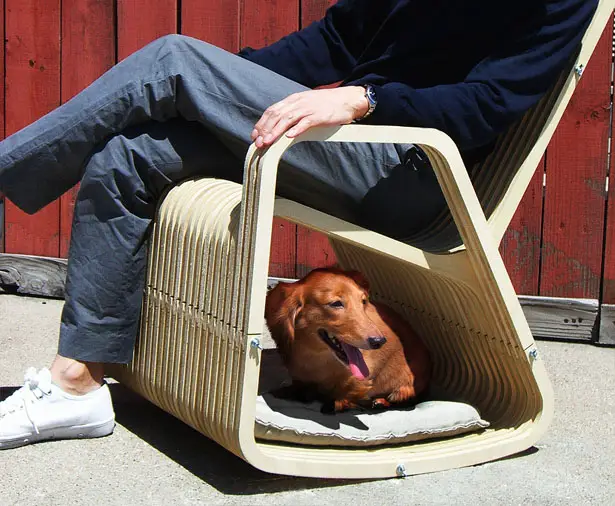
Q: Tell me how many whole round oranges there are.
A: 0